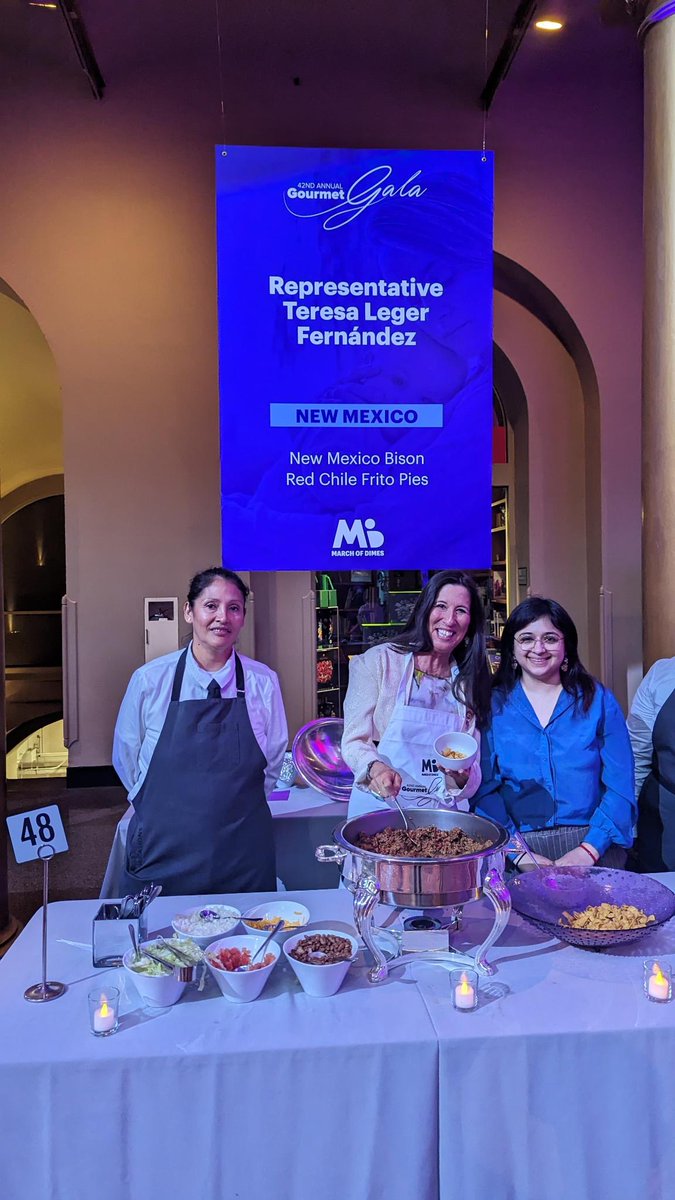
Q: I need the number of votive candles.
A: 3